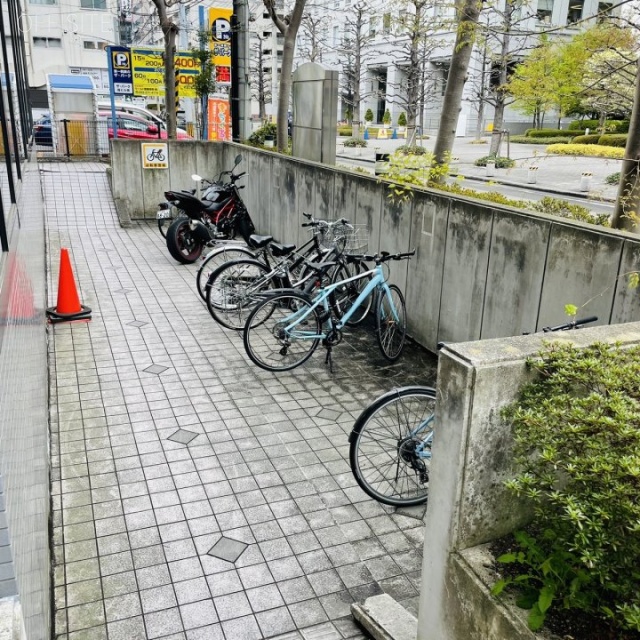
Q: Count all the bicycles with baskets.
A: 2